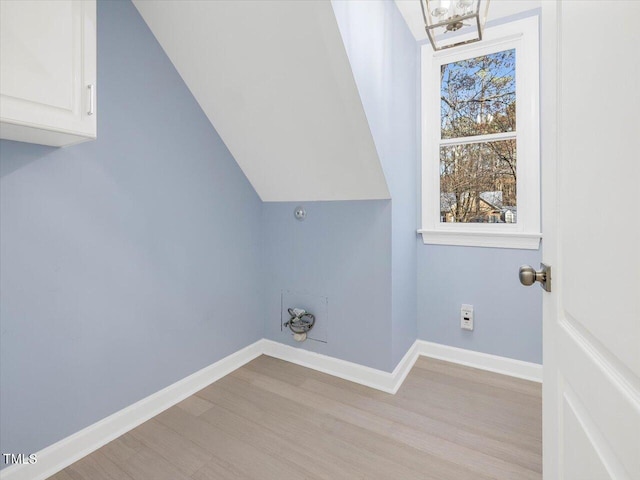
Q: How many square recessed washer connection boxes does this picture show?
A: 1